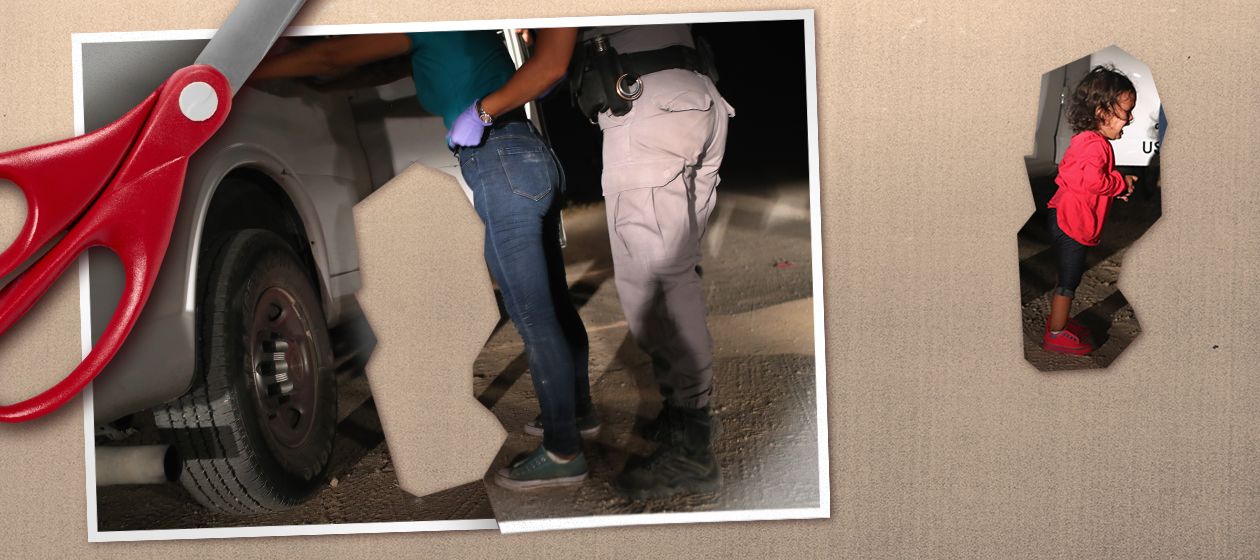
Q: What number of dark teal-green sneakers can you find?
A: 2